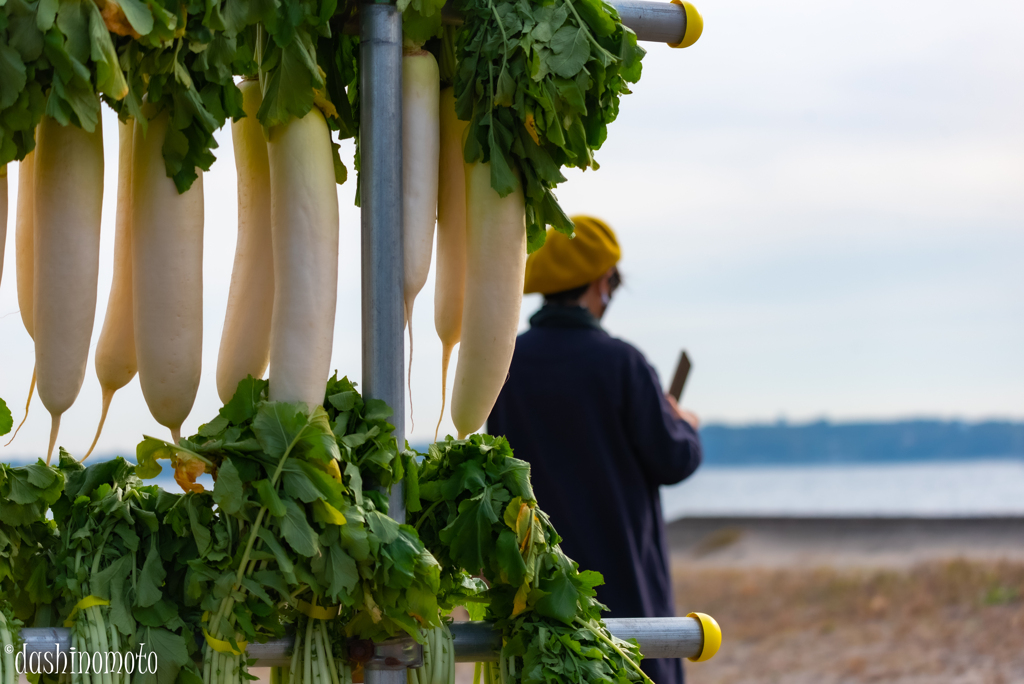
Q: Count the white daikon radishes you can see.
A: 10